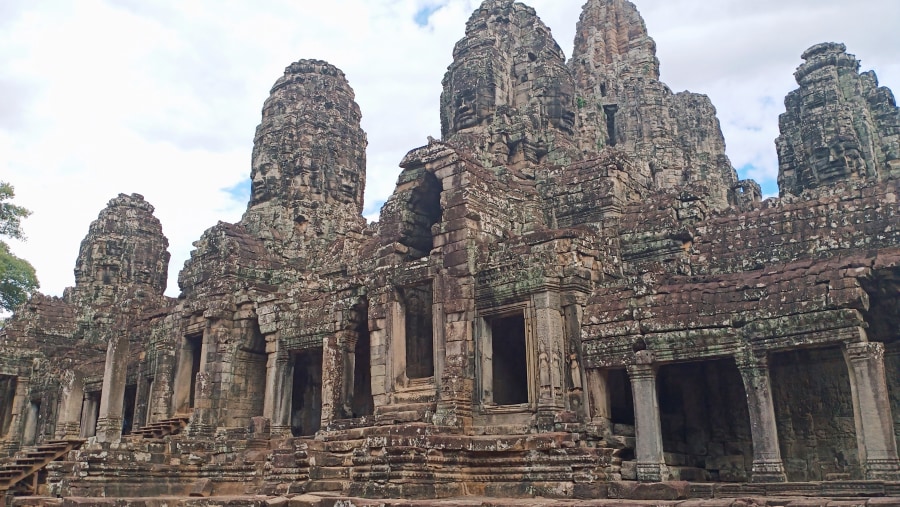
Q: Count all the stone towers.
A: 5